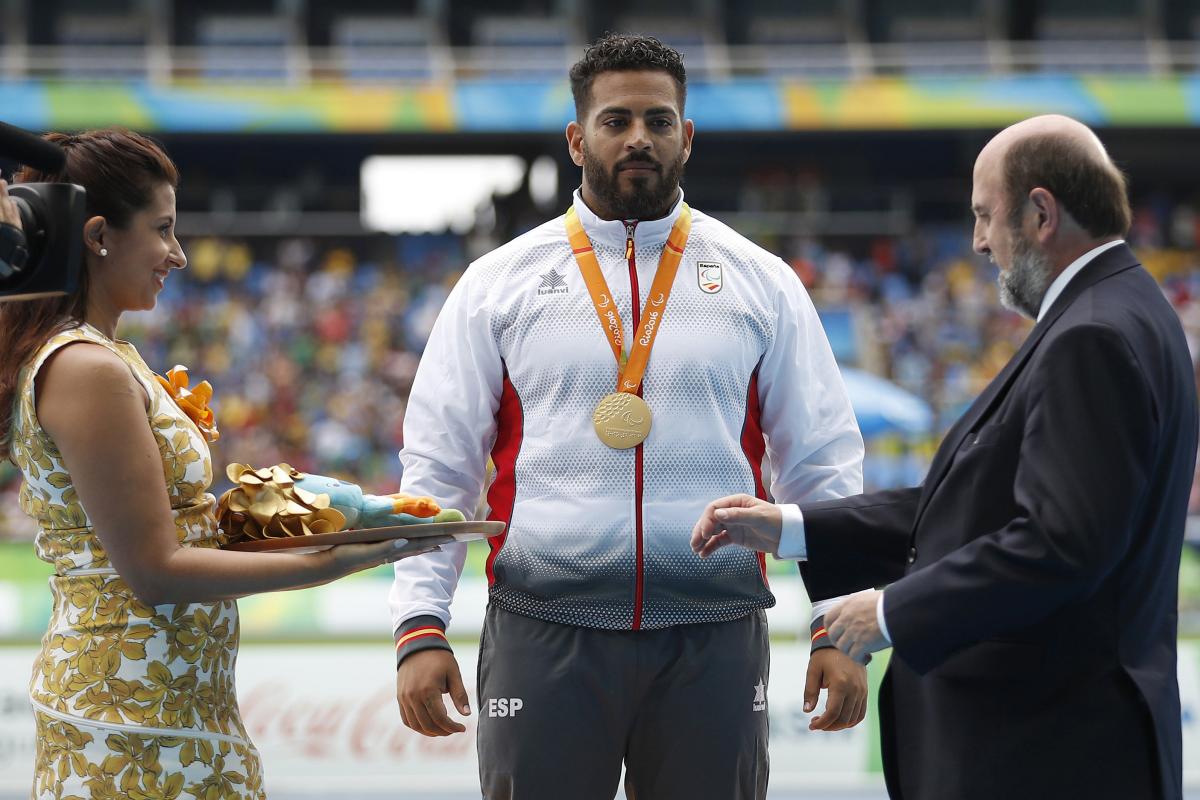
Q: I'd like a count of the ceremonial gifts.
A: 1